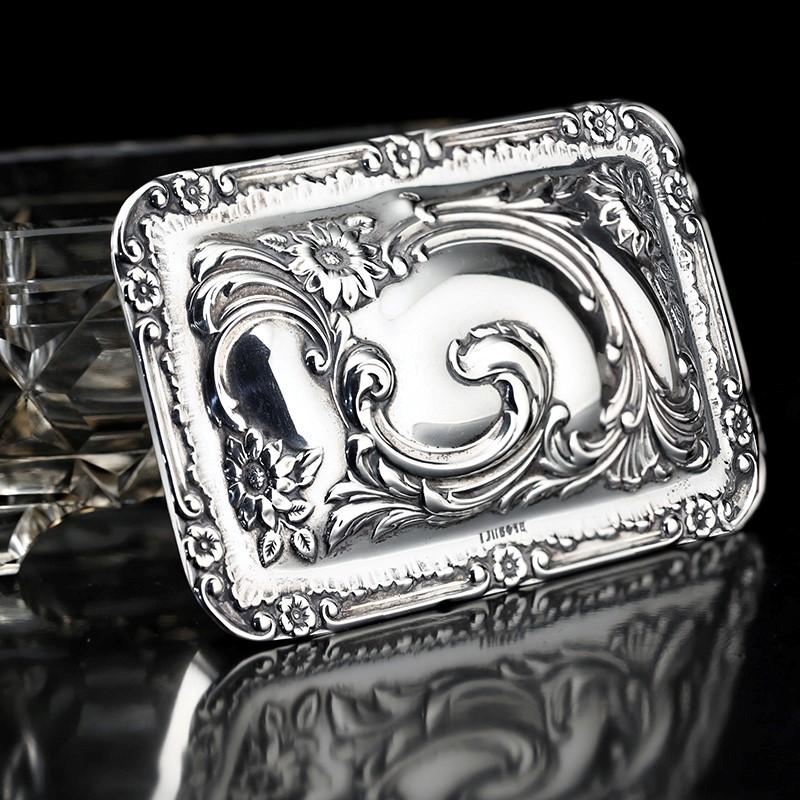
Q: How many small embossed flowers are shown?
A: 10